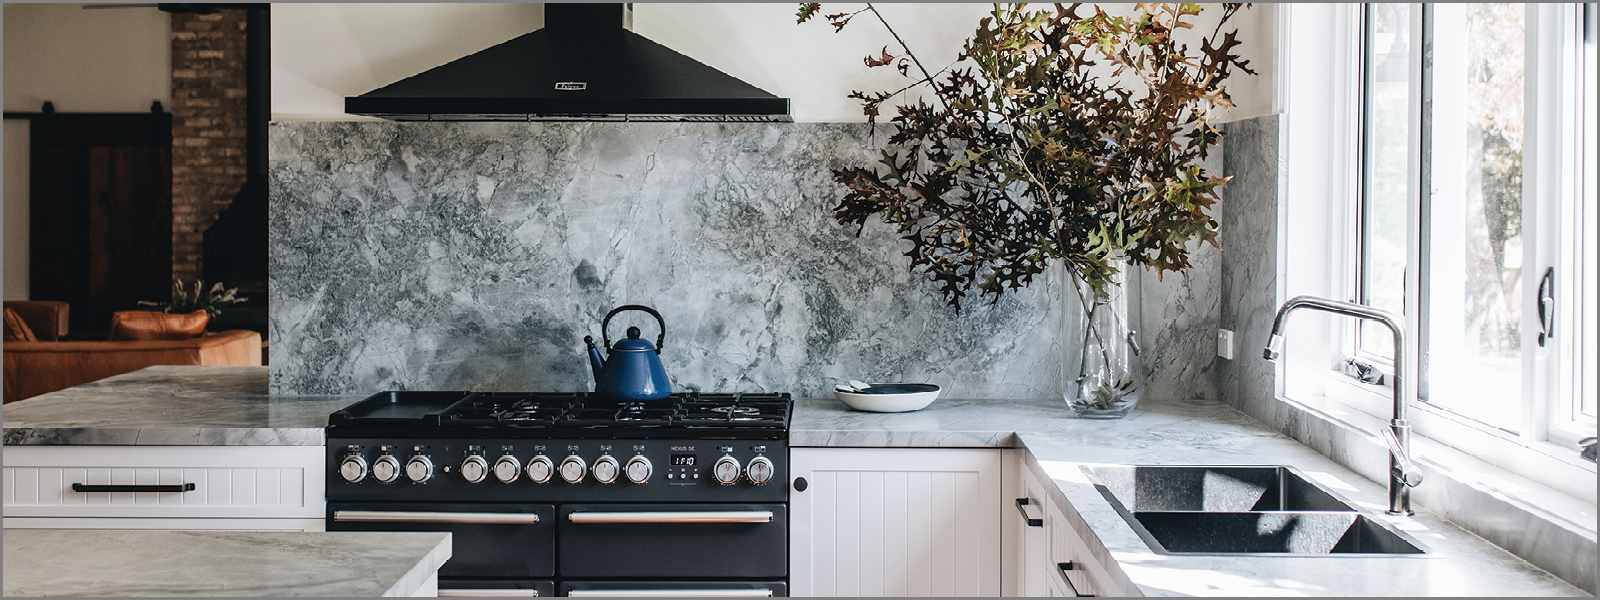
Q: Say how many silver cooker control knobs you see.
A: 11